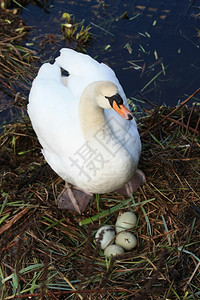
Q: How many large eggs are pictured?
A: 4